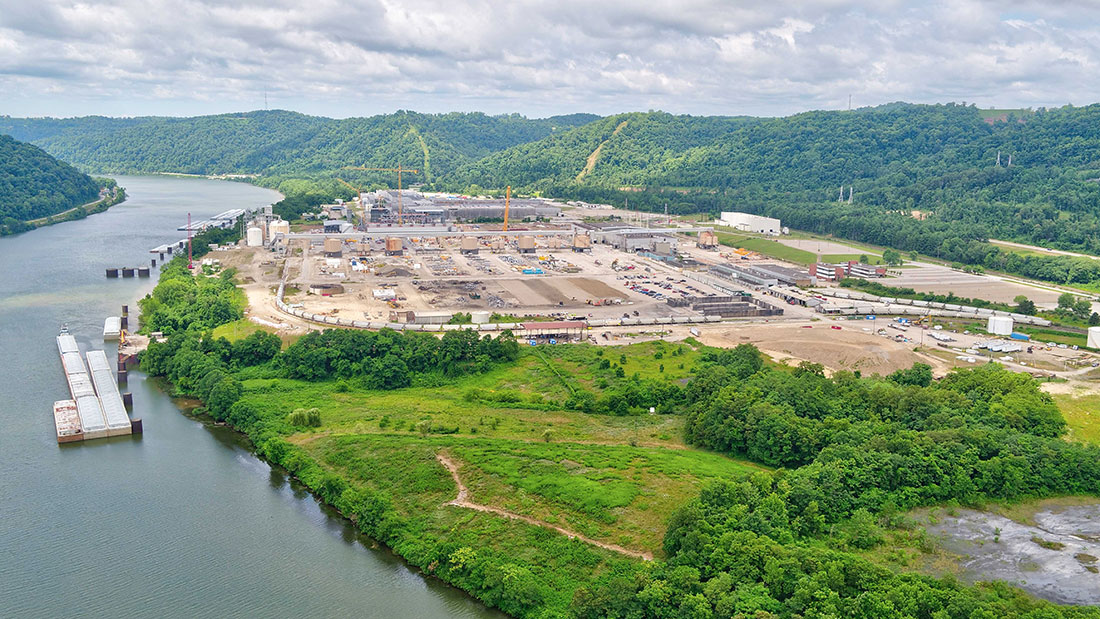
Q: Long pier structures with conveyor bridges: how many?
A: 0